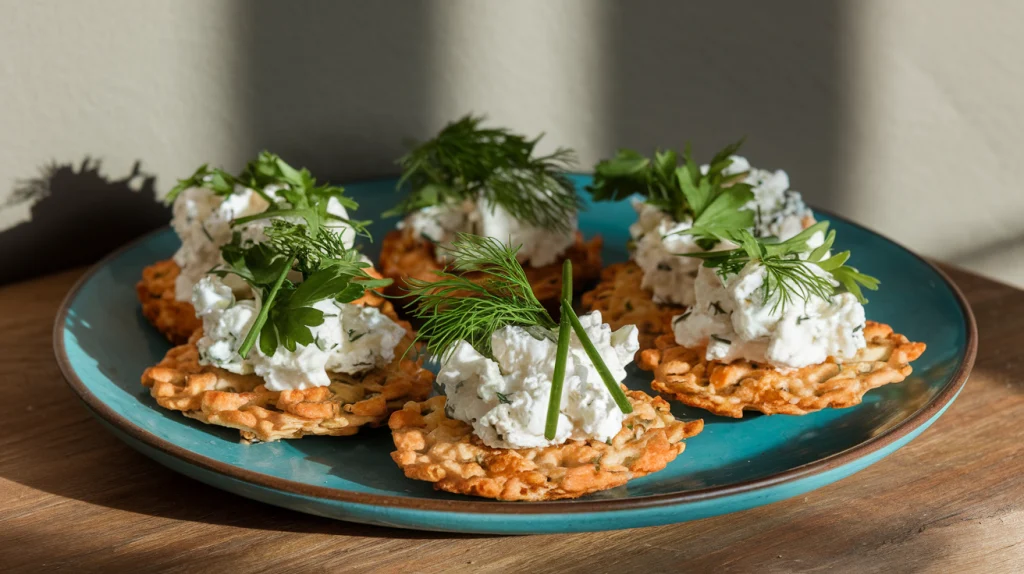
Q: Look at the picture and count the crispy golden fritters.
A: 6